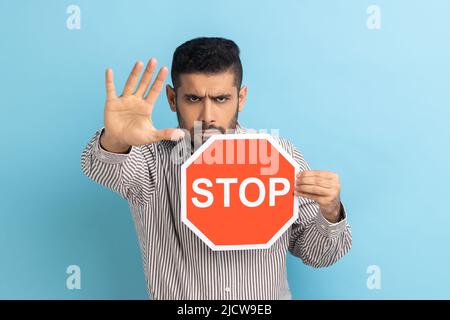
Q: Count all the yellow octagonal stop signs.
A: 0